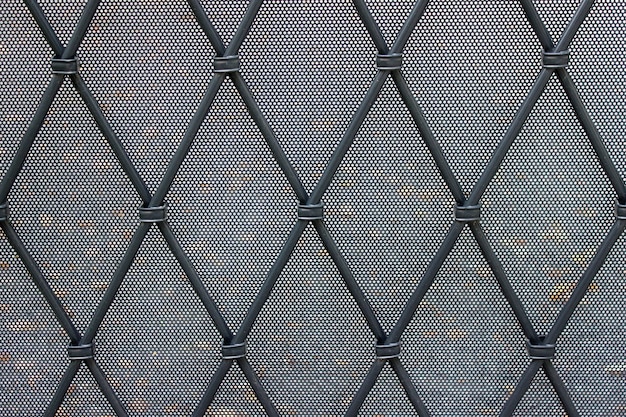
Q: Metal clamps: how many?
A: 13